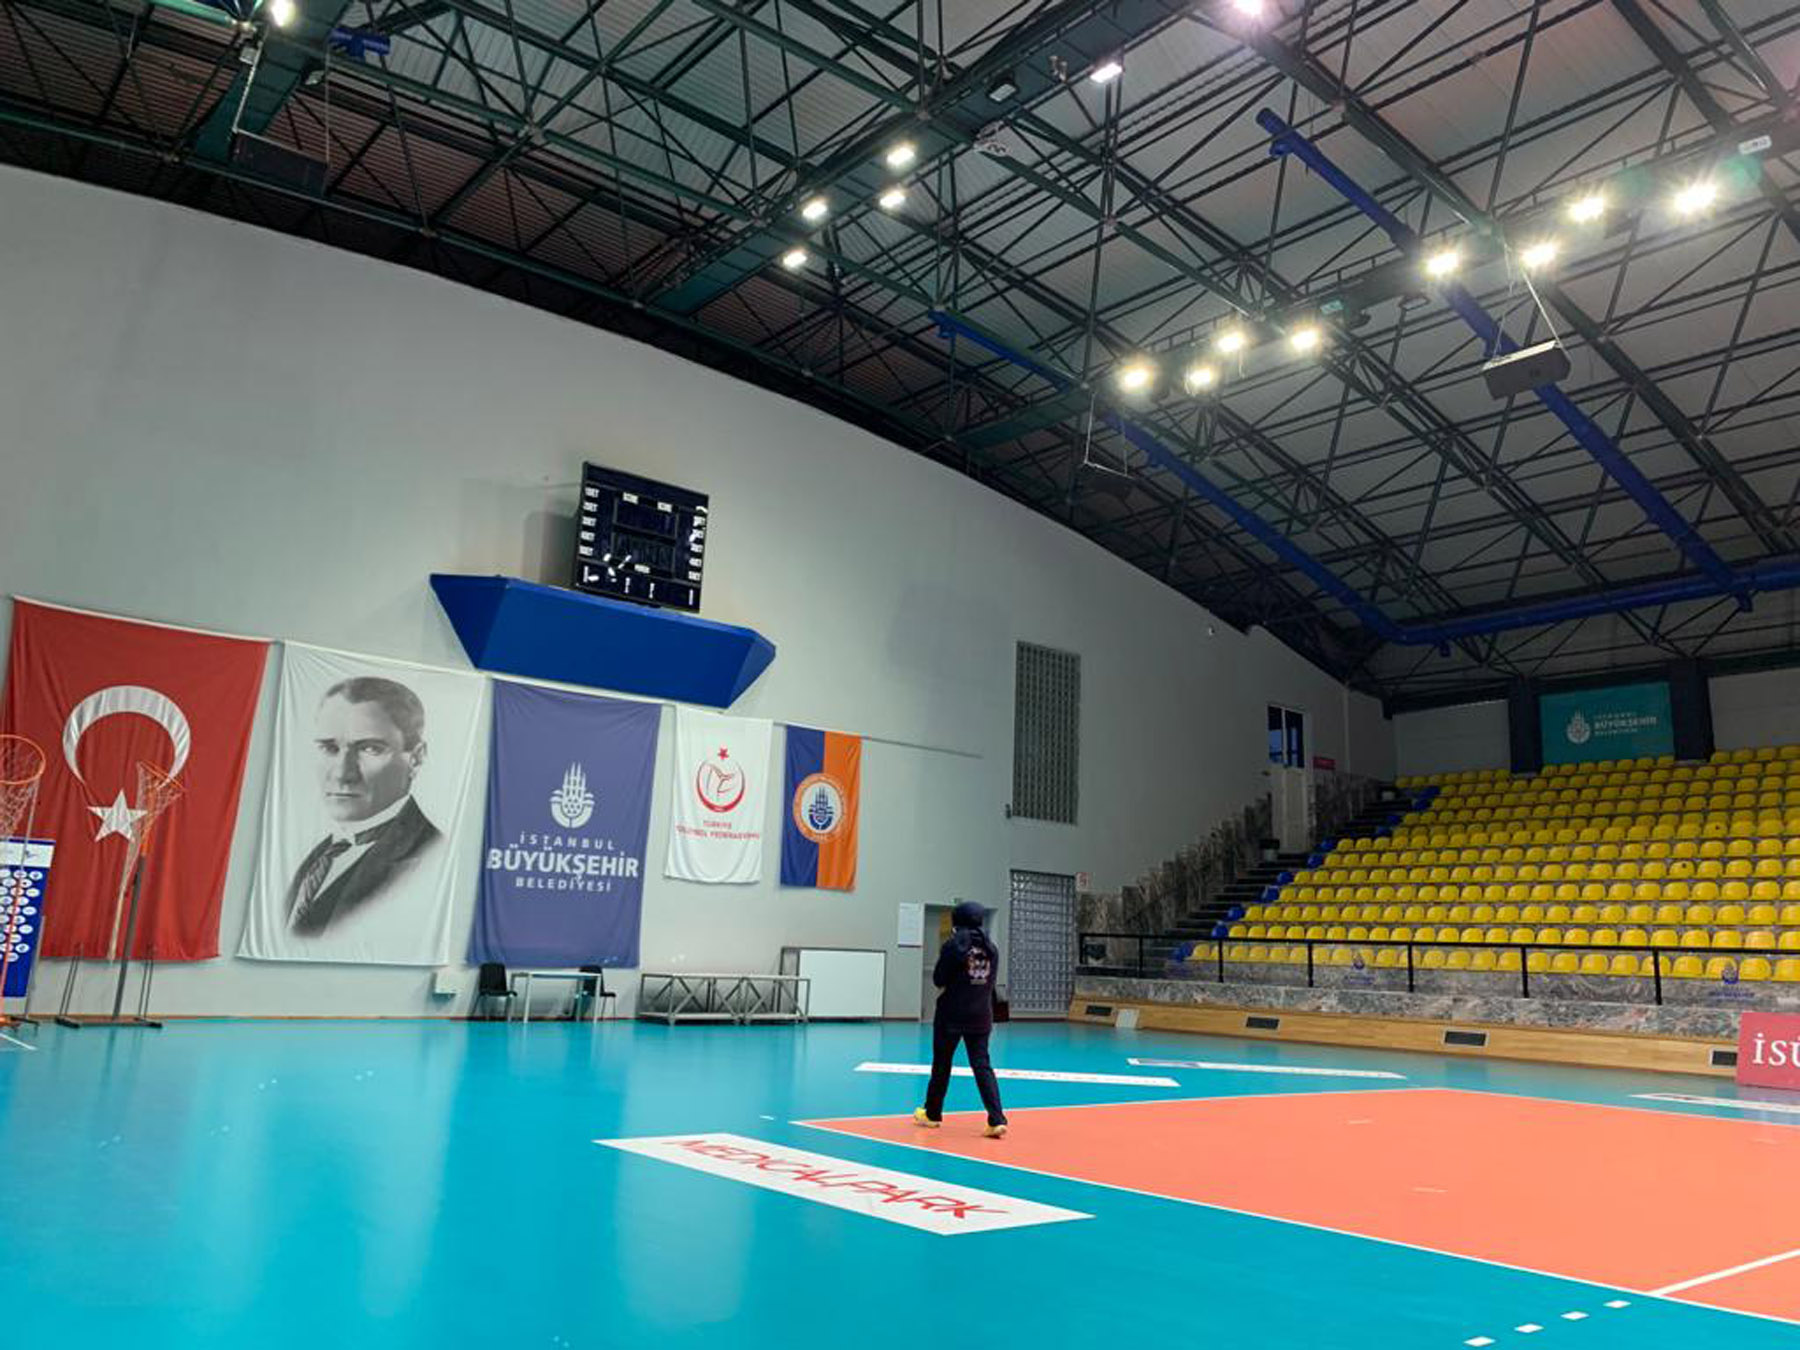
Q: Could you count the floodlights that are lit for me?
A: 15